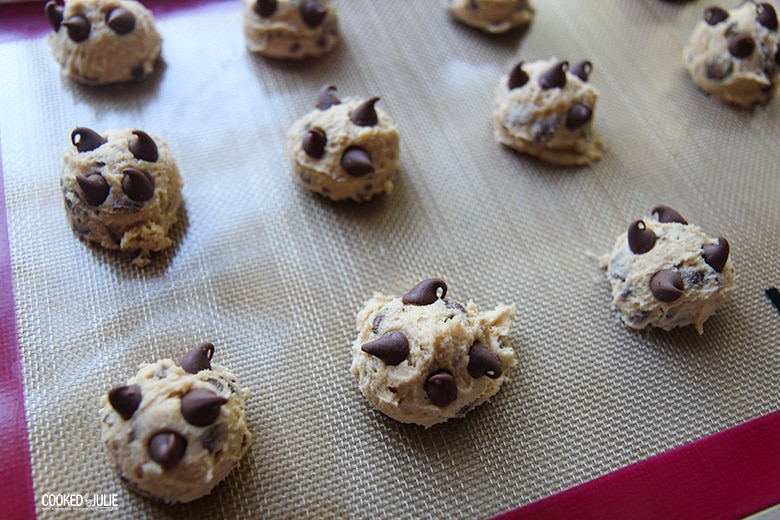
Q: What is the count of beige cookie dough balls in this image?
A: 10